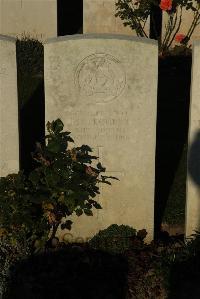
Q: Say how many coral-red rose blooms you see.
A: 2